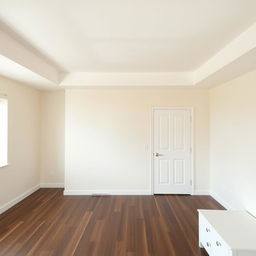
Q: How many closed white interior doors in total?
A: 1